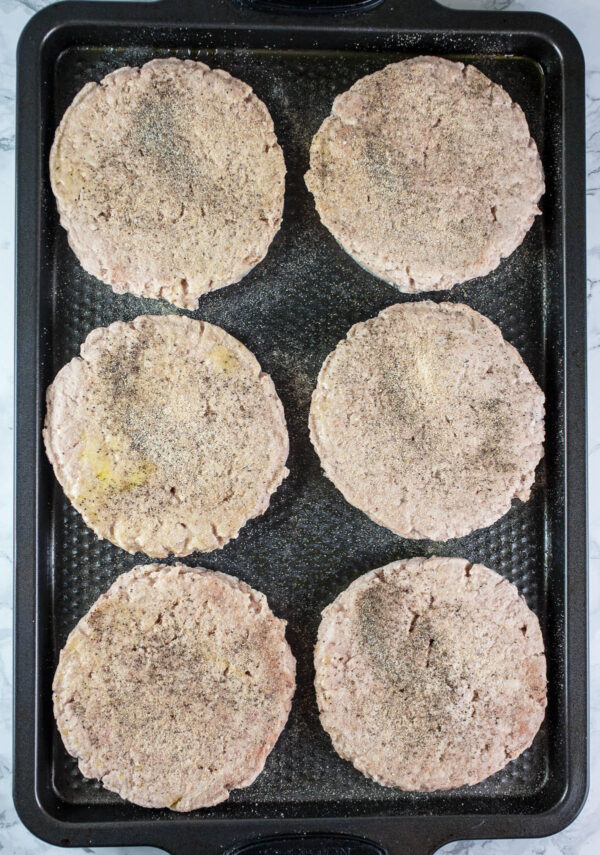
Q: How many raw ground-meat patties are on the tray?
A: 6